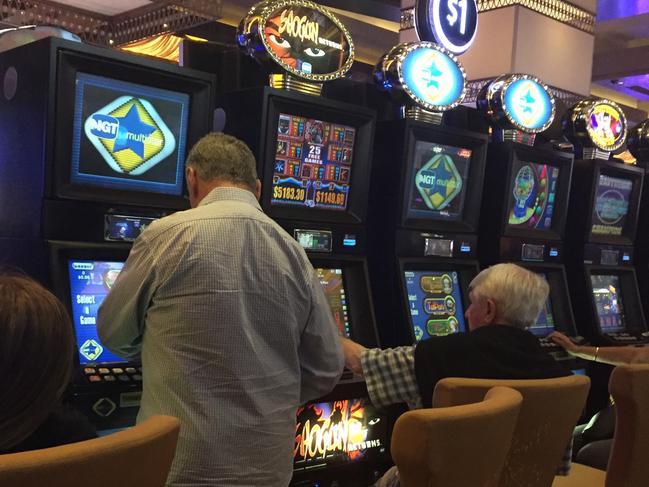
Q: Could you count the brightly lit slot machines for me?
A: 5